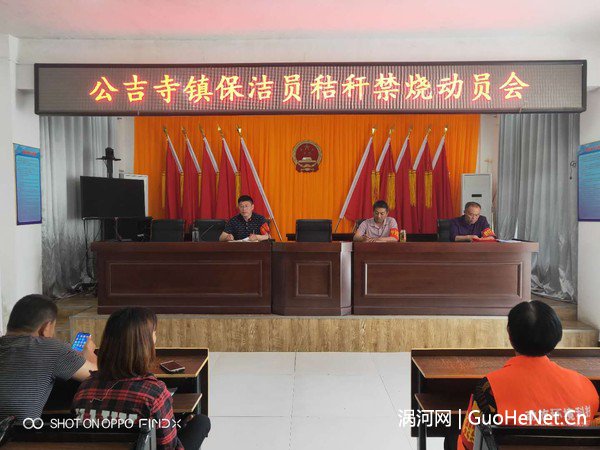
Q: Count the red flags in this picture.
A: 10